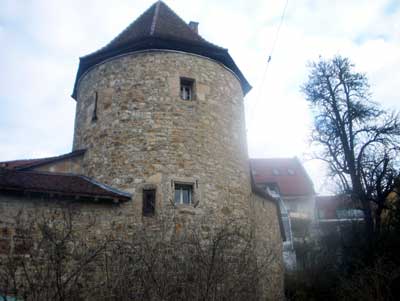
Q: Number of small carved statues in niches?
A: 0